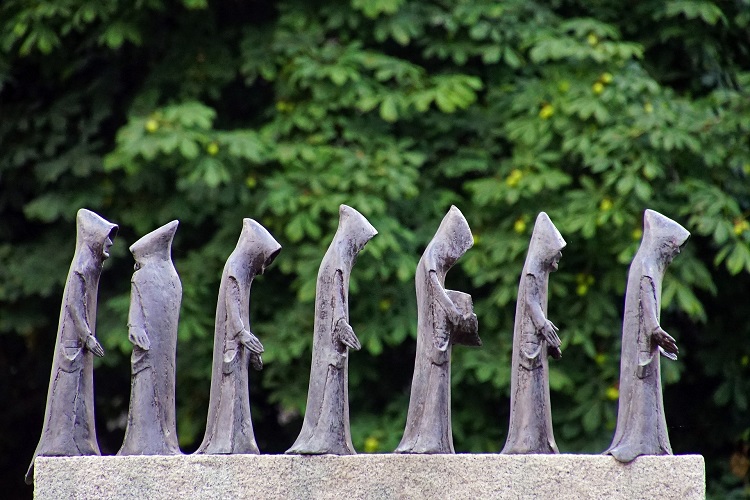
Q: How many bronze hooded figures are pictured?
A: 7